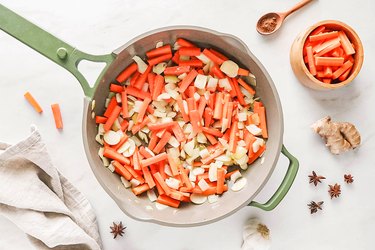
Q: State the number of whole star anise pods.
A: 5